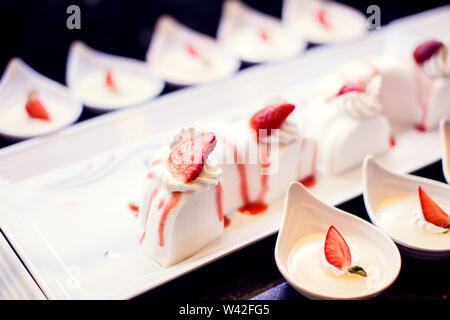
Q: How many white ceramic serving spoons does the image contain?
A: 8